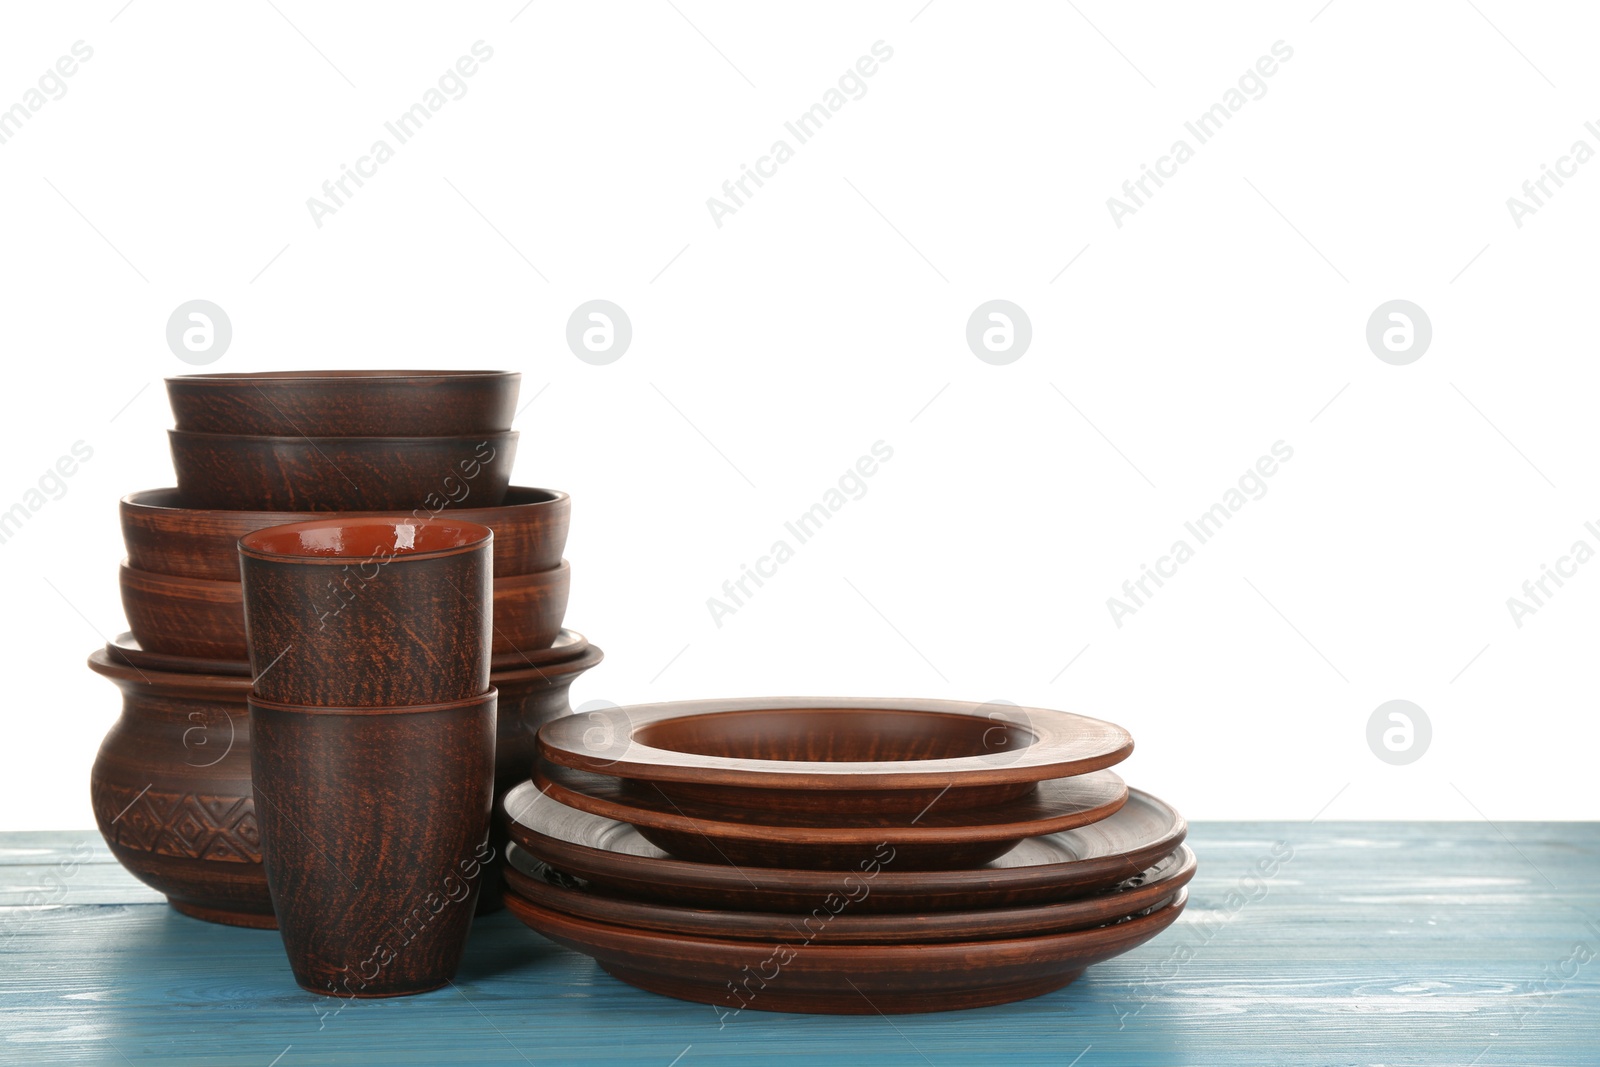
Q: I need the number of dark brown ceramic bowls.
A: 4